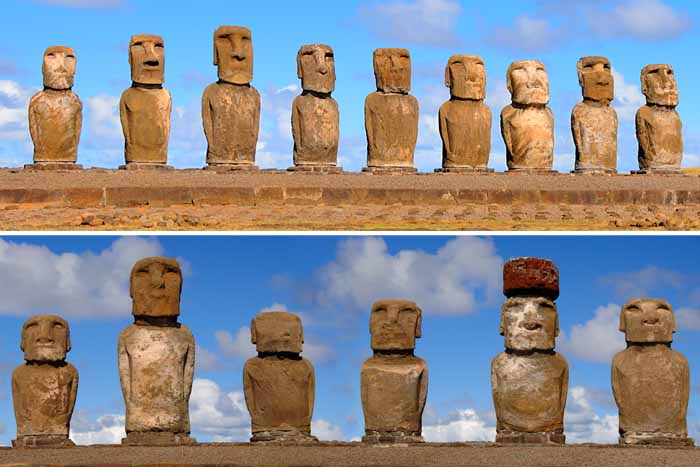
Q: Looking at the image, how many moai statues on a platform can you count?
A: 15